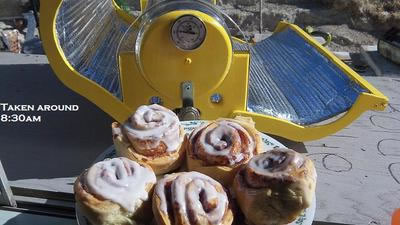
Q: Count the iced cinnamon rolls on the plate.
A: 5